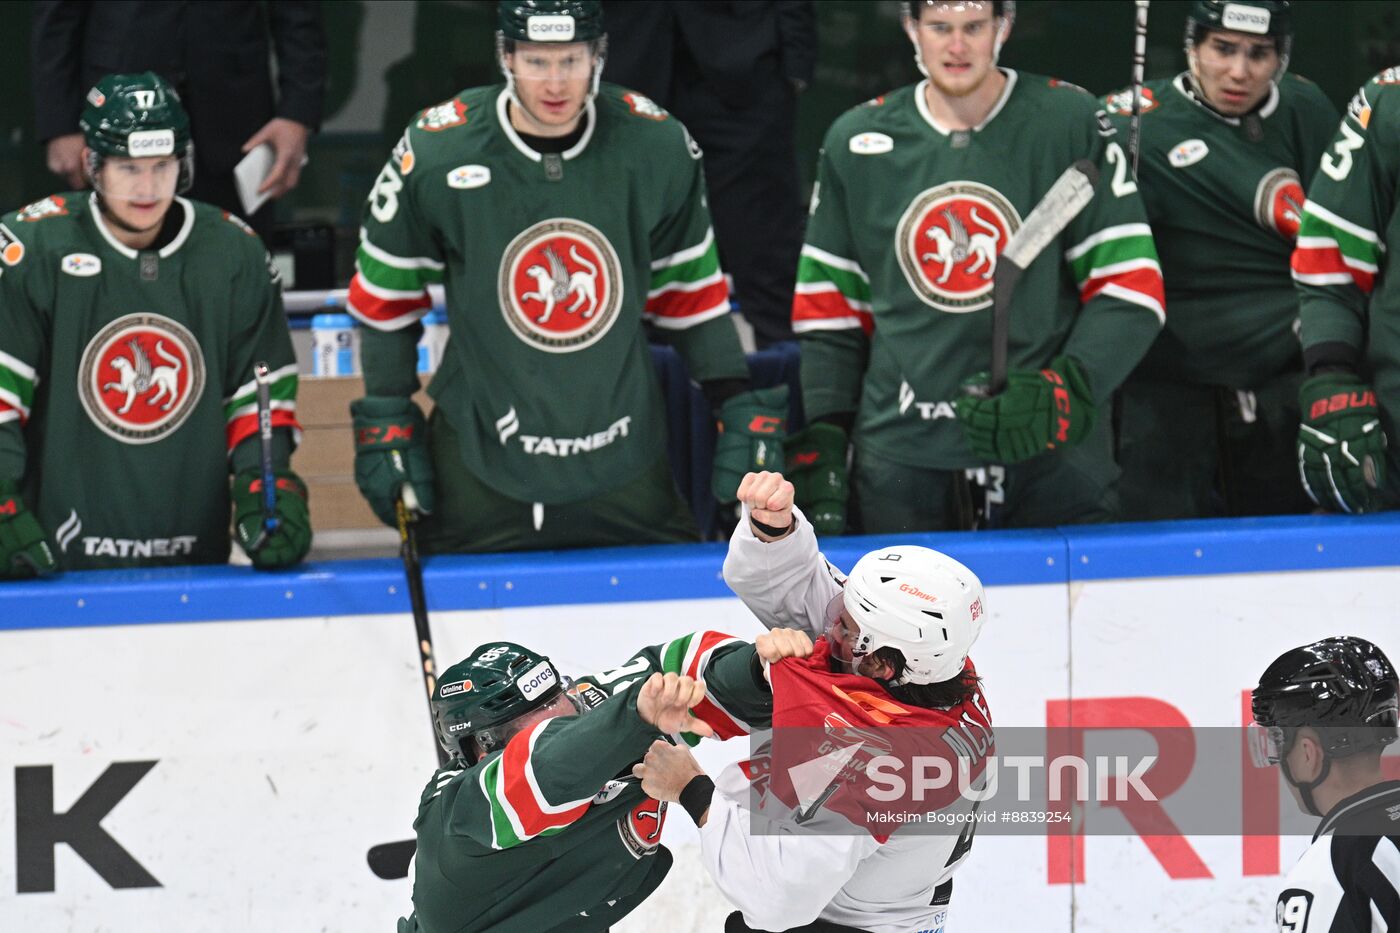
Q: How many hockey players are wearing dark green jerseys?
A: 6